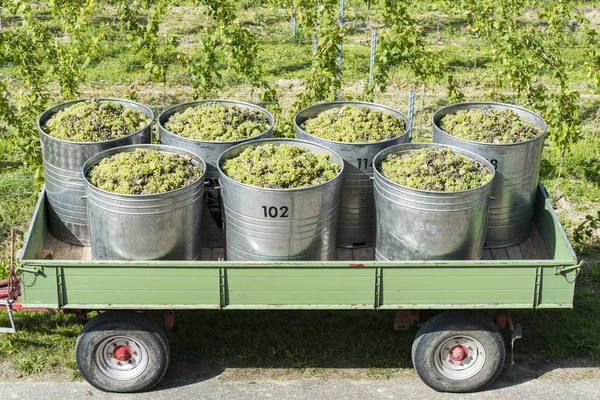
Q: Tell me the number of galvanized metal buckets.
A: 7